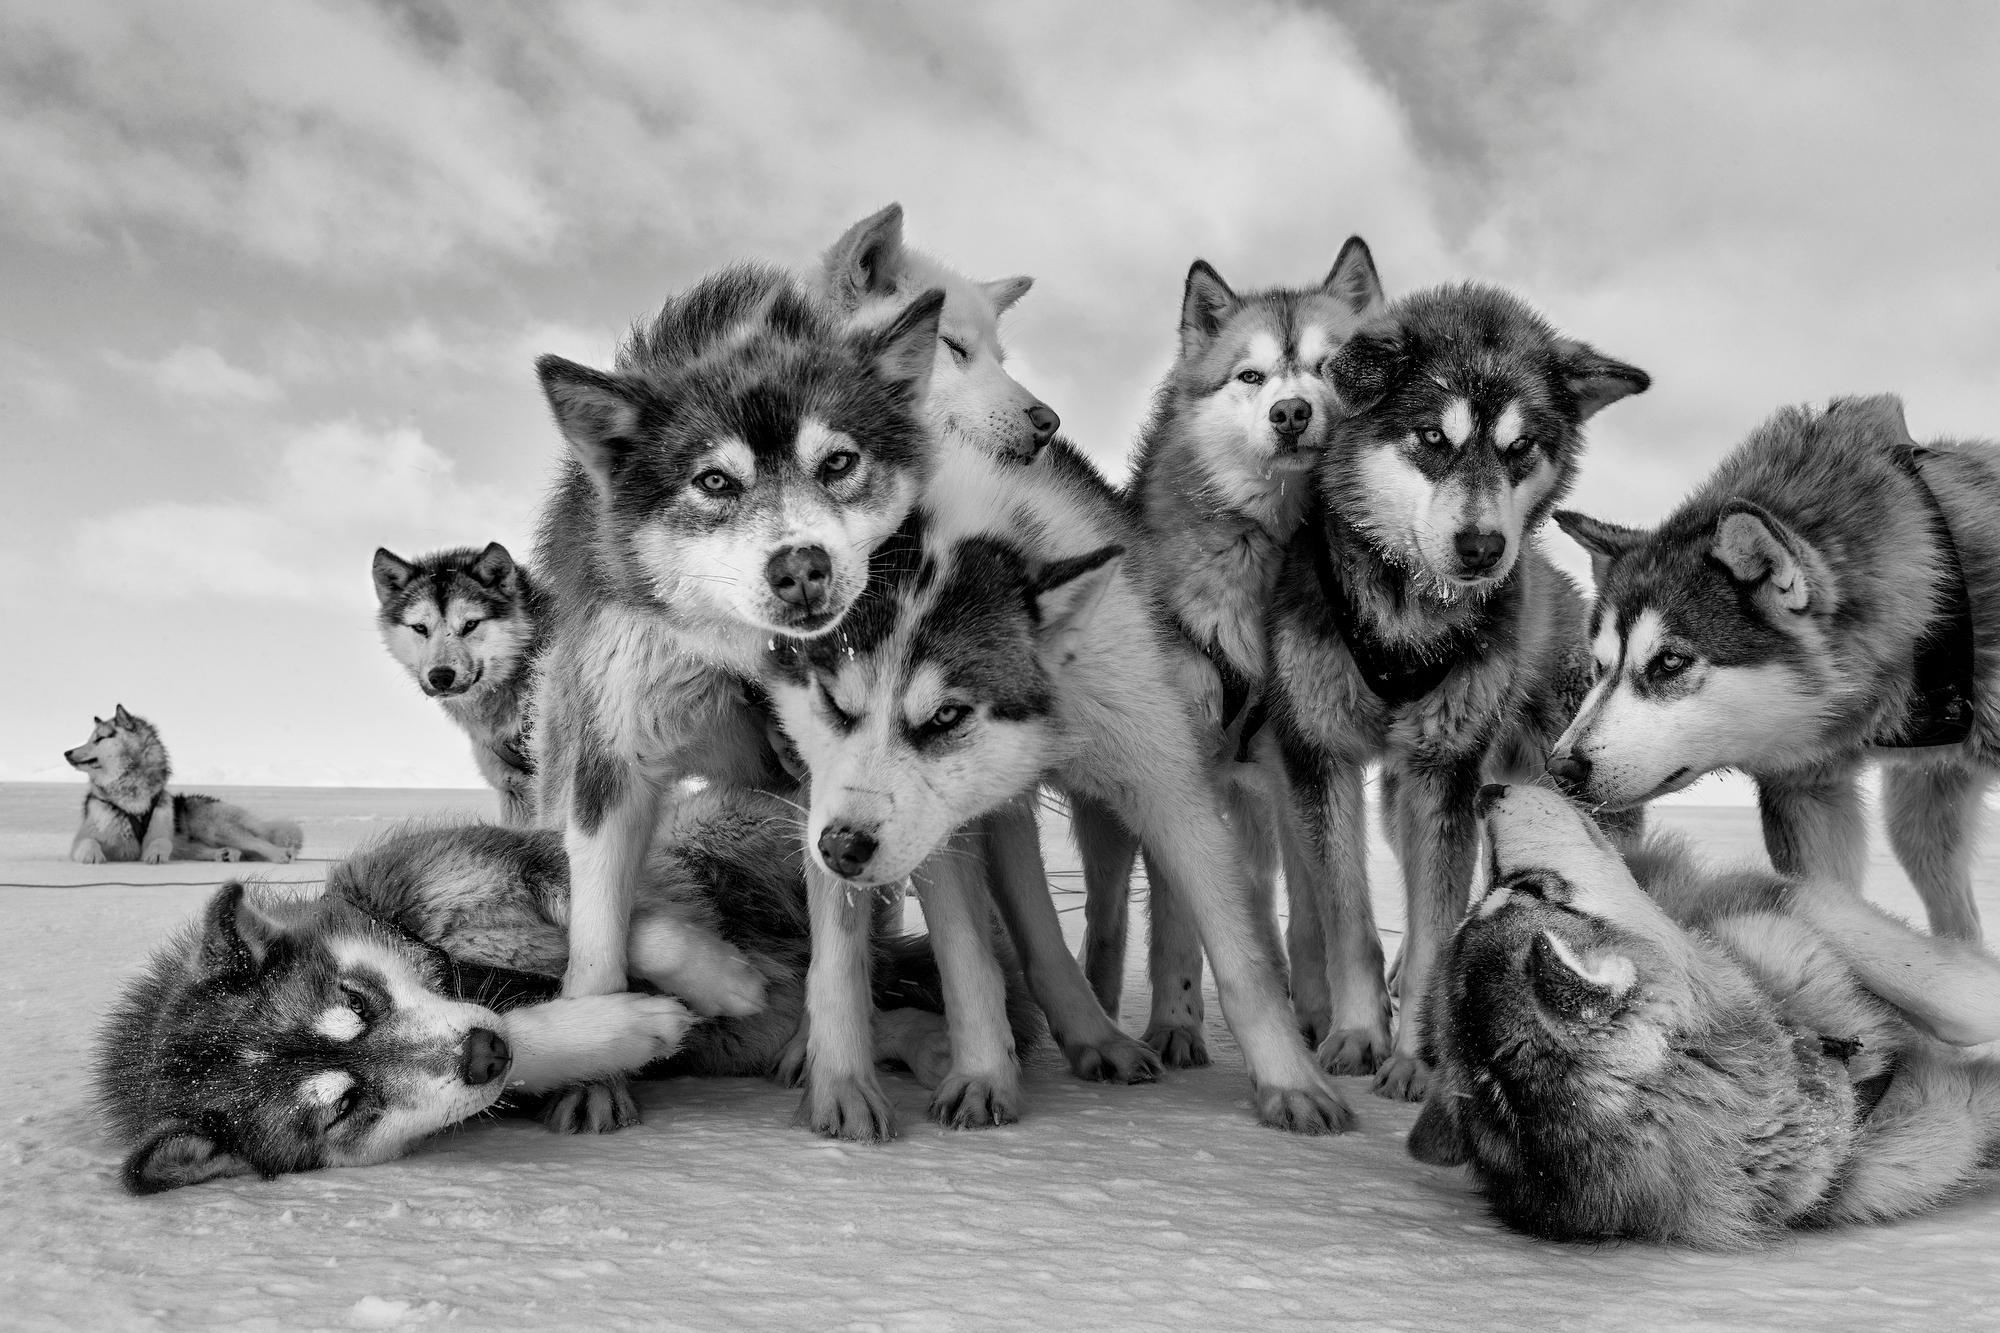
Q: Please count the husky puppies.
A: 10